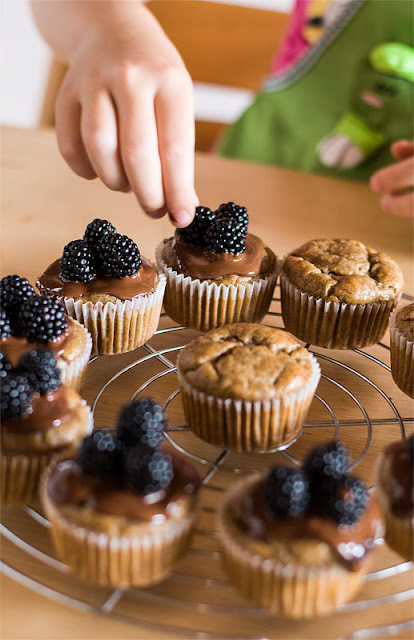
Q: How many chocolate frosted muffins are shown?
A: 7